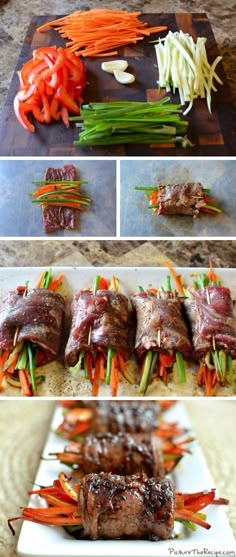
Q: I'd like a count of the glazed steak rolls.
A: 3